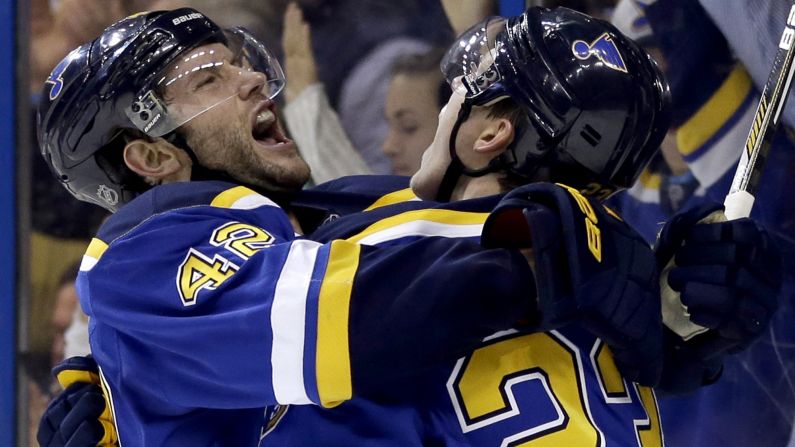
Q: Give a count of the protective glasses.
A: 2